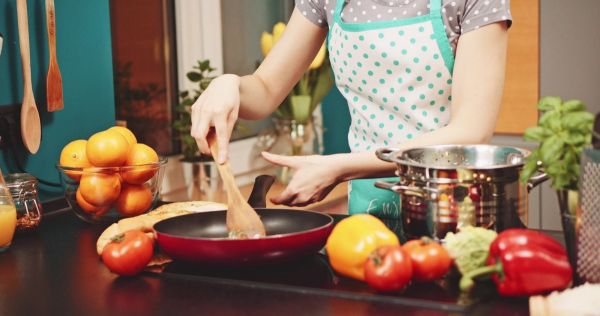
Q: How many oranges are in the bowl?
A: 7